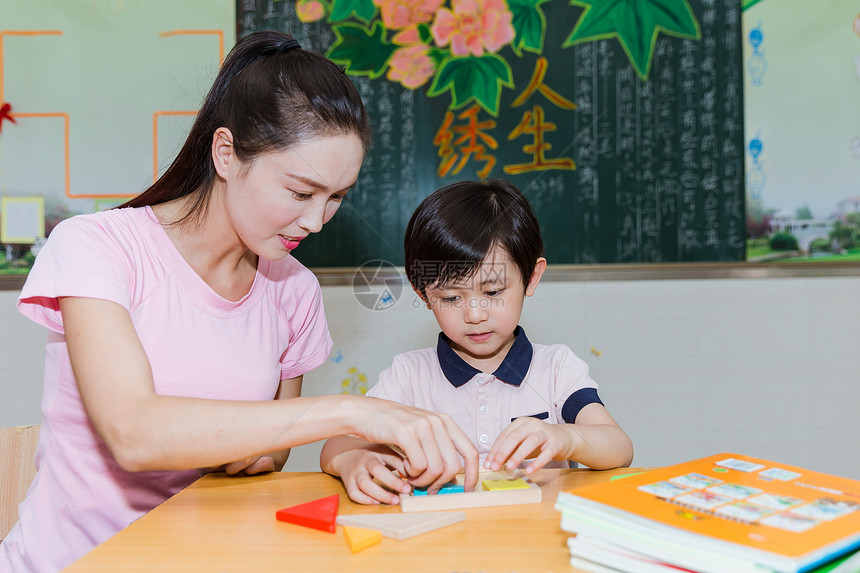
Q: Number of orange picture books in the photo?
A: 1